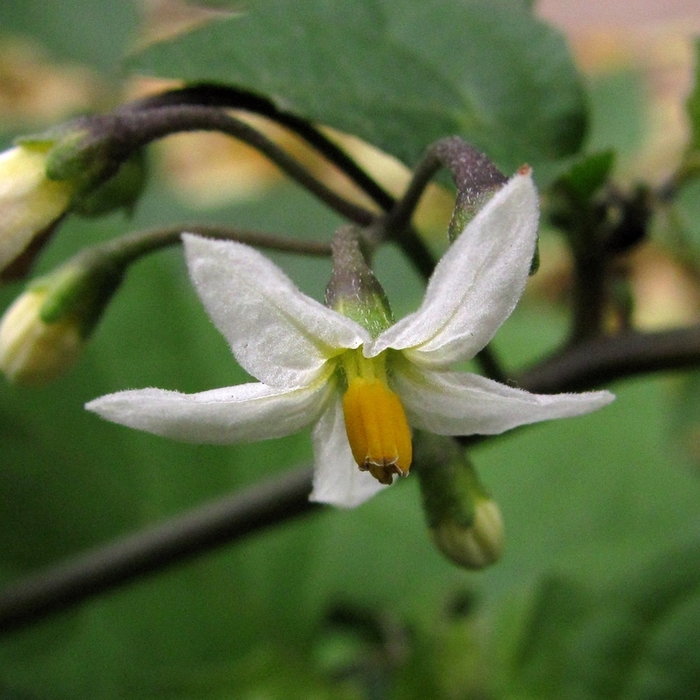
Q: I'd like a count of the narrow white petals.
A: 5